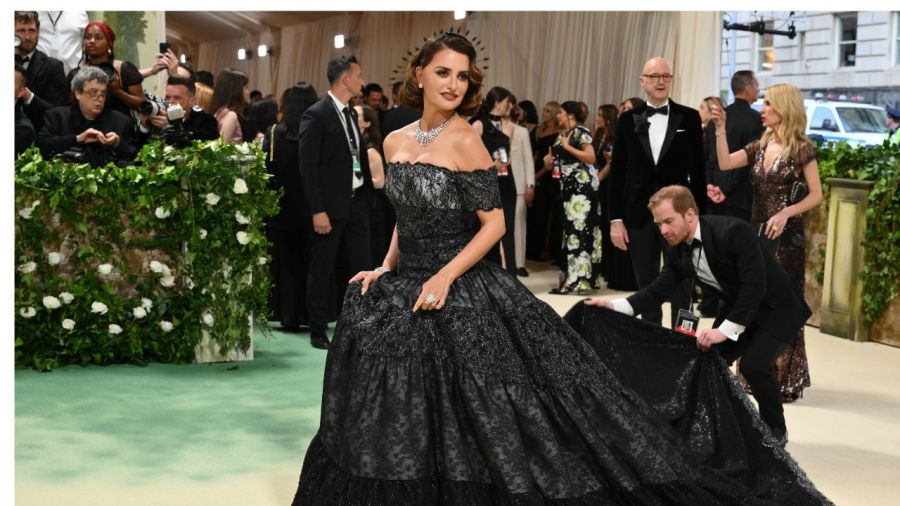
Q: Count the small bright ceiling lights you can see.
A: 5